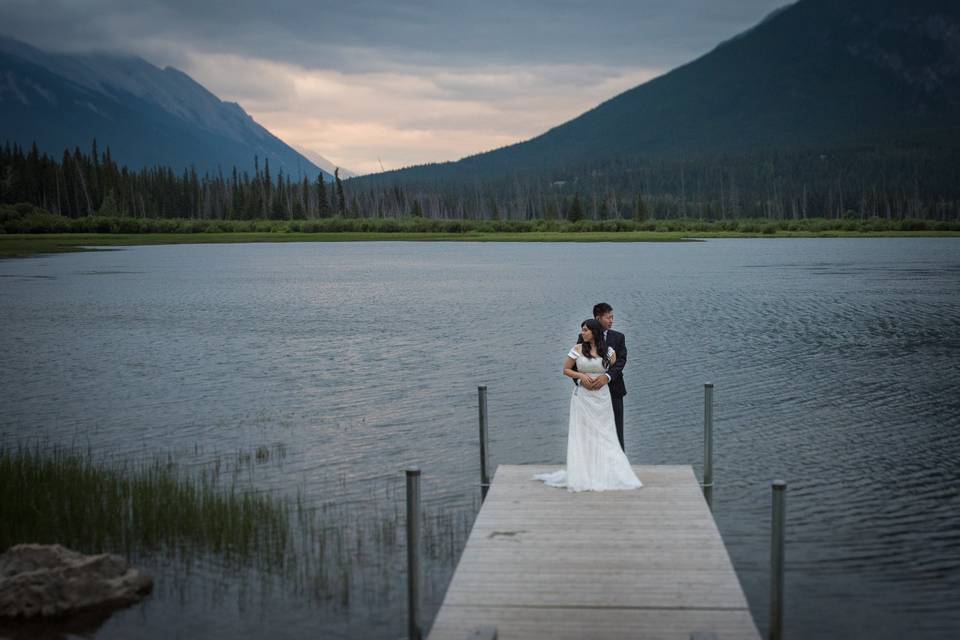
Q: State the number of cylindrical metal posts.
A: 4